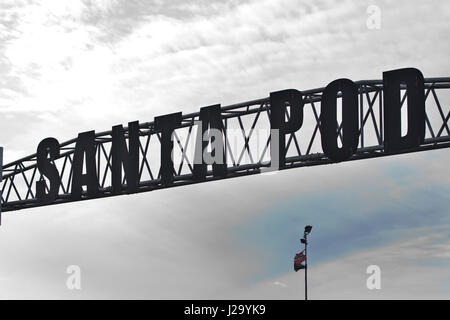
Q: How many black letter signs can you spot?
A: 8